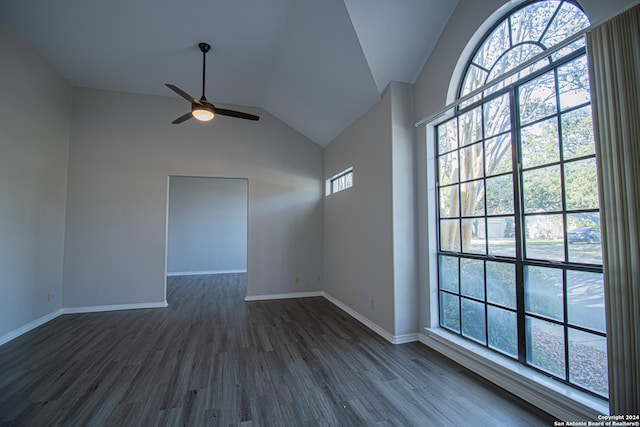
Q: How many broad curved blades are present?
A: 3